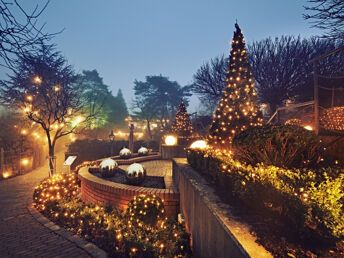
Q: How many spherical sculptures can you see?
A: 4